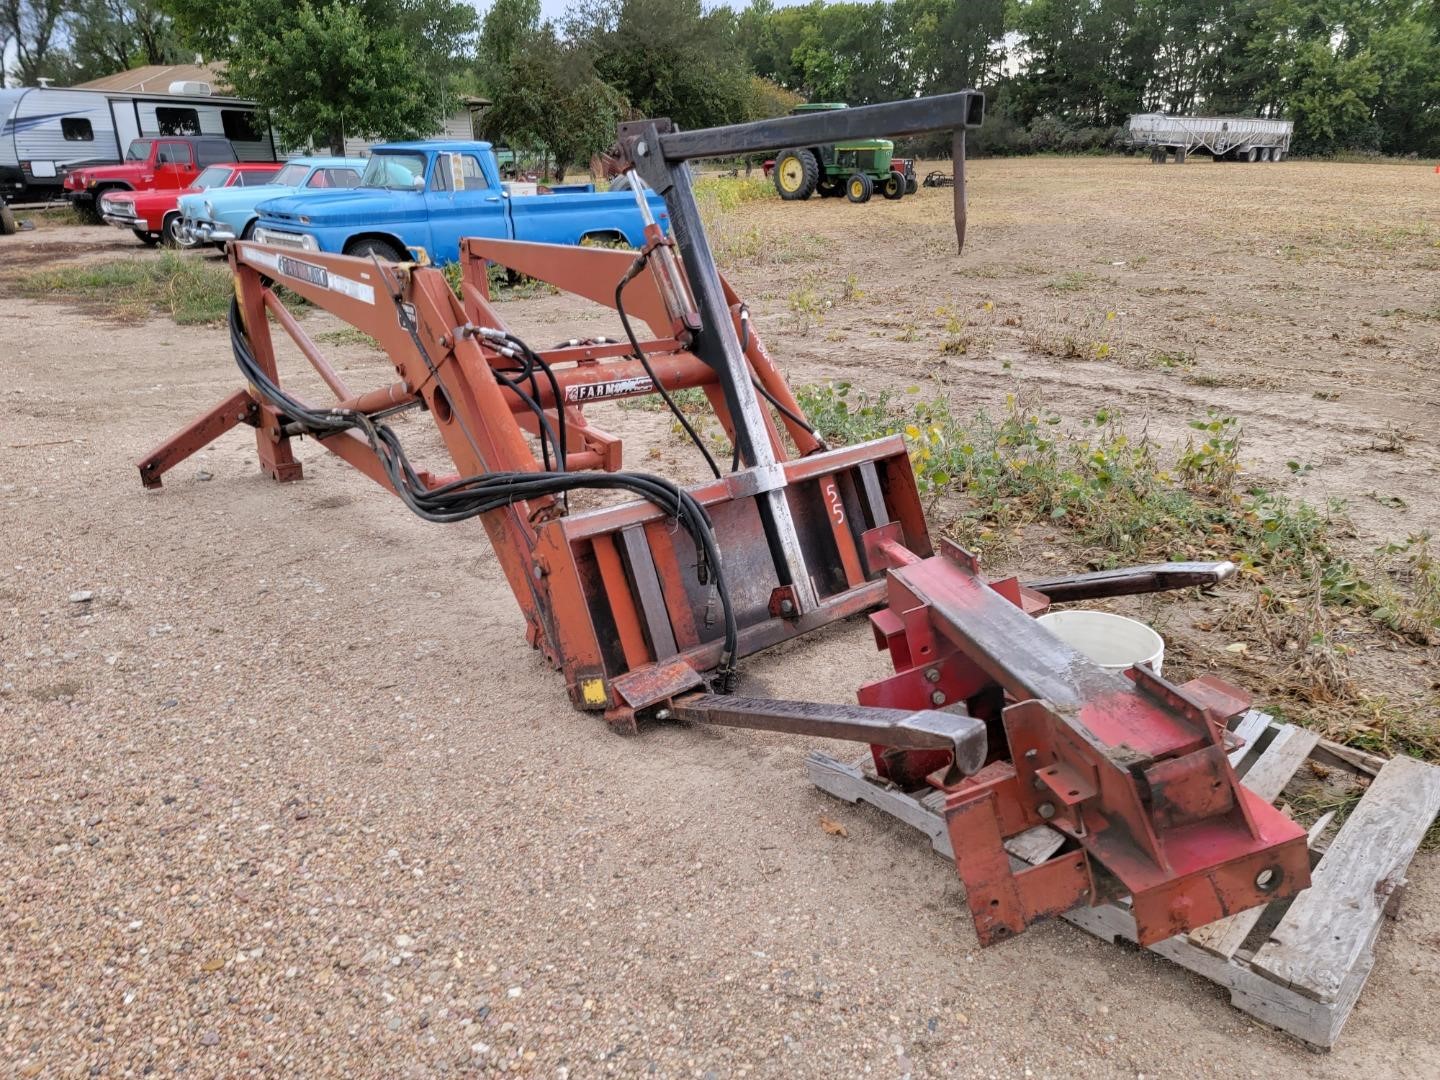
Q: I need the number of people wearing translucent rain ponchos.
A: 0